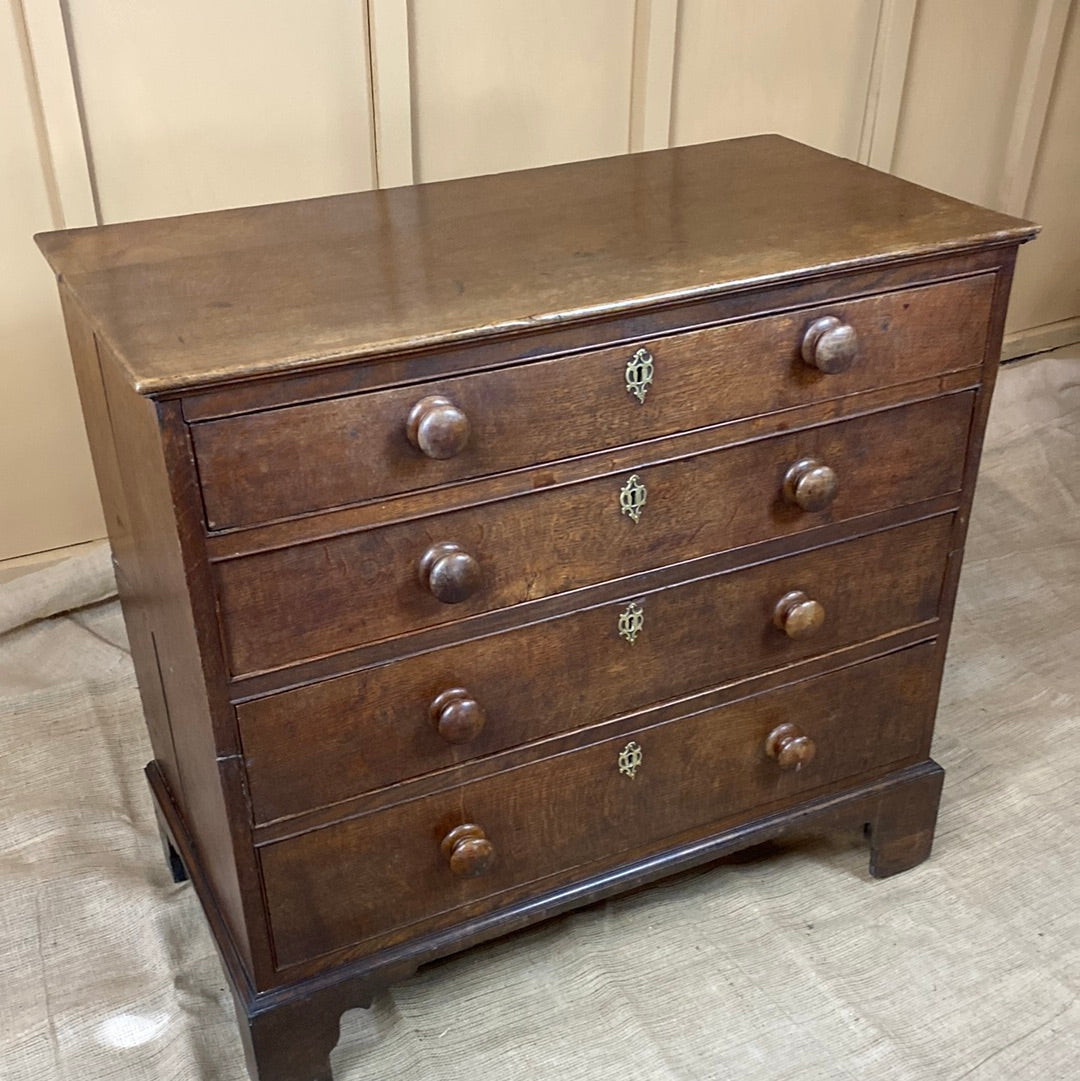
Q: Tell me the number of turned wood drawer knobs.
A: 8